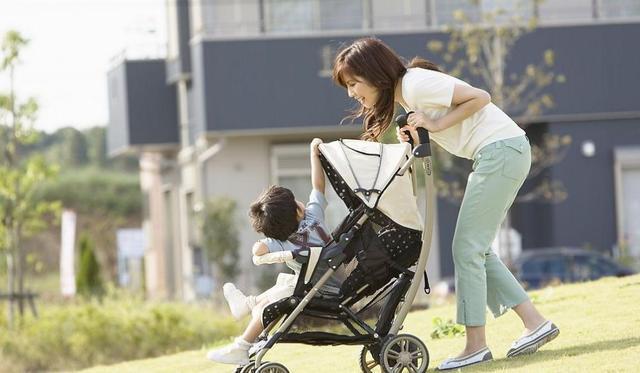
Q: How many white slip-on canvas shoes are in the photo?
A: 2